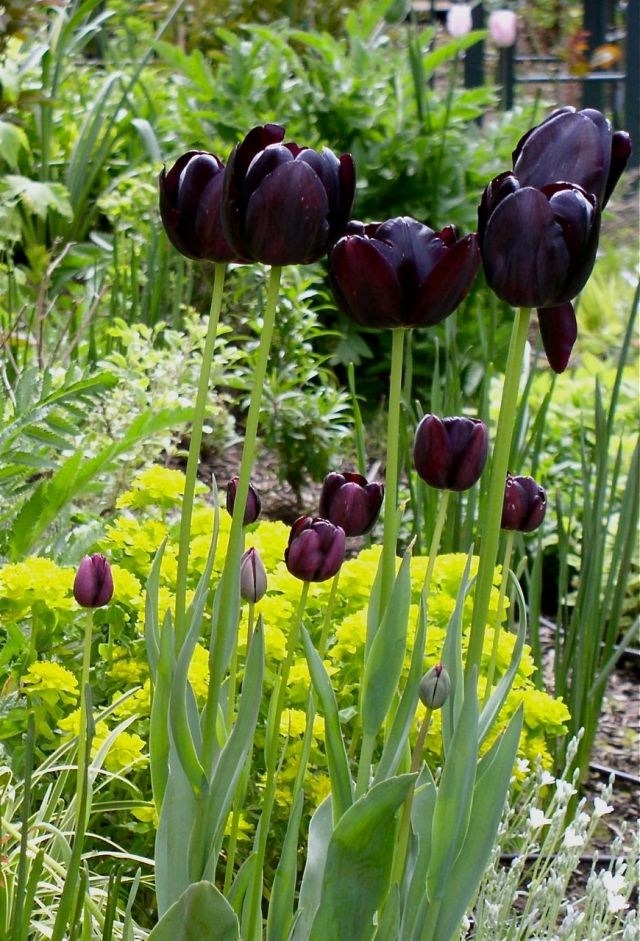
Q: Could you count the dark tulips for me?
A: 11